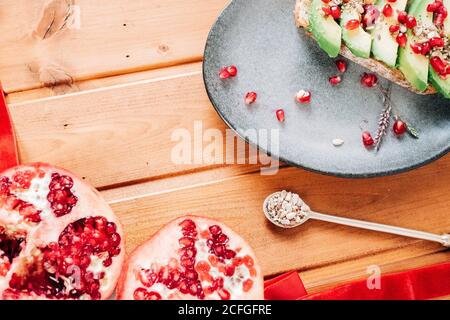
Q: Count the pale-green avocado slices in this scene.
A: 5